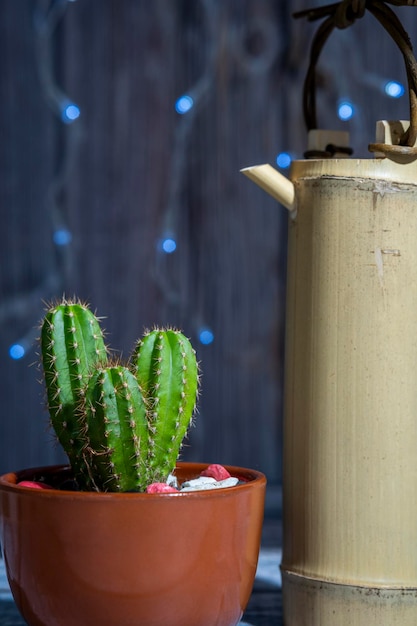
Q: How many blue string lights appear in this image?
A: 9